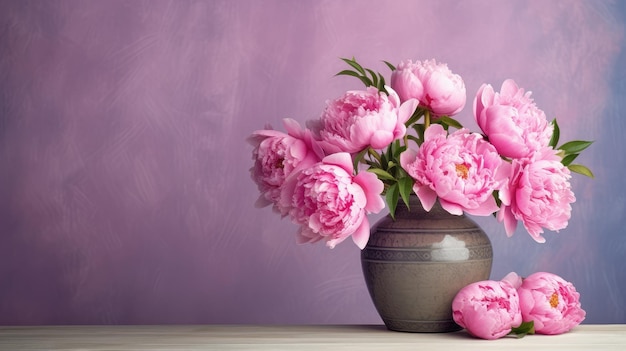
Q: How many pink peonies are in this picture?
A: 9